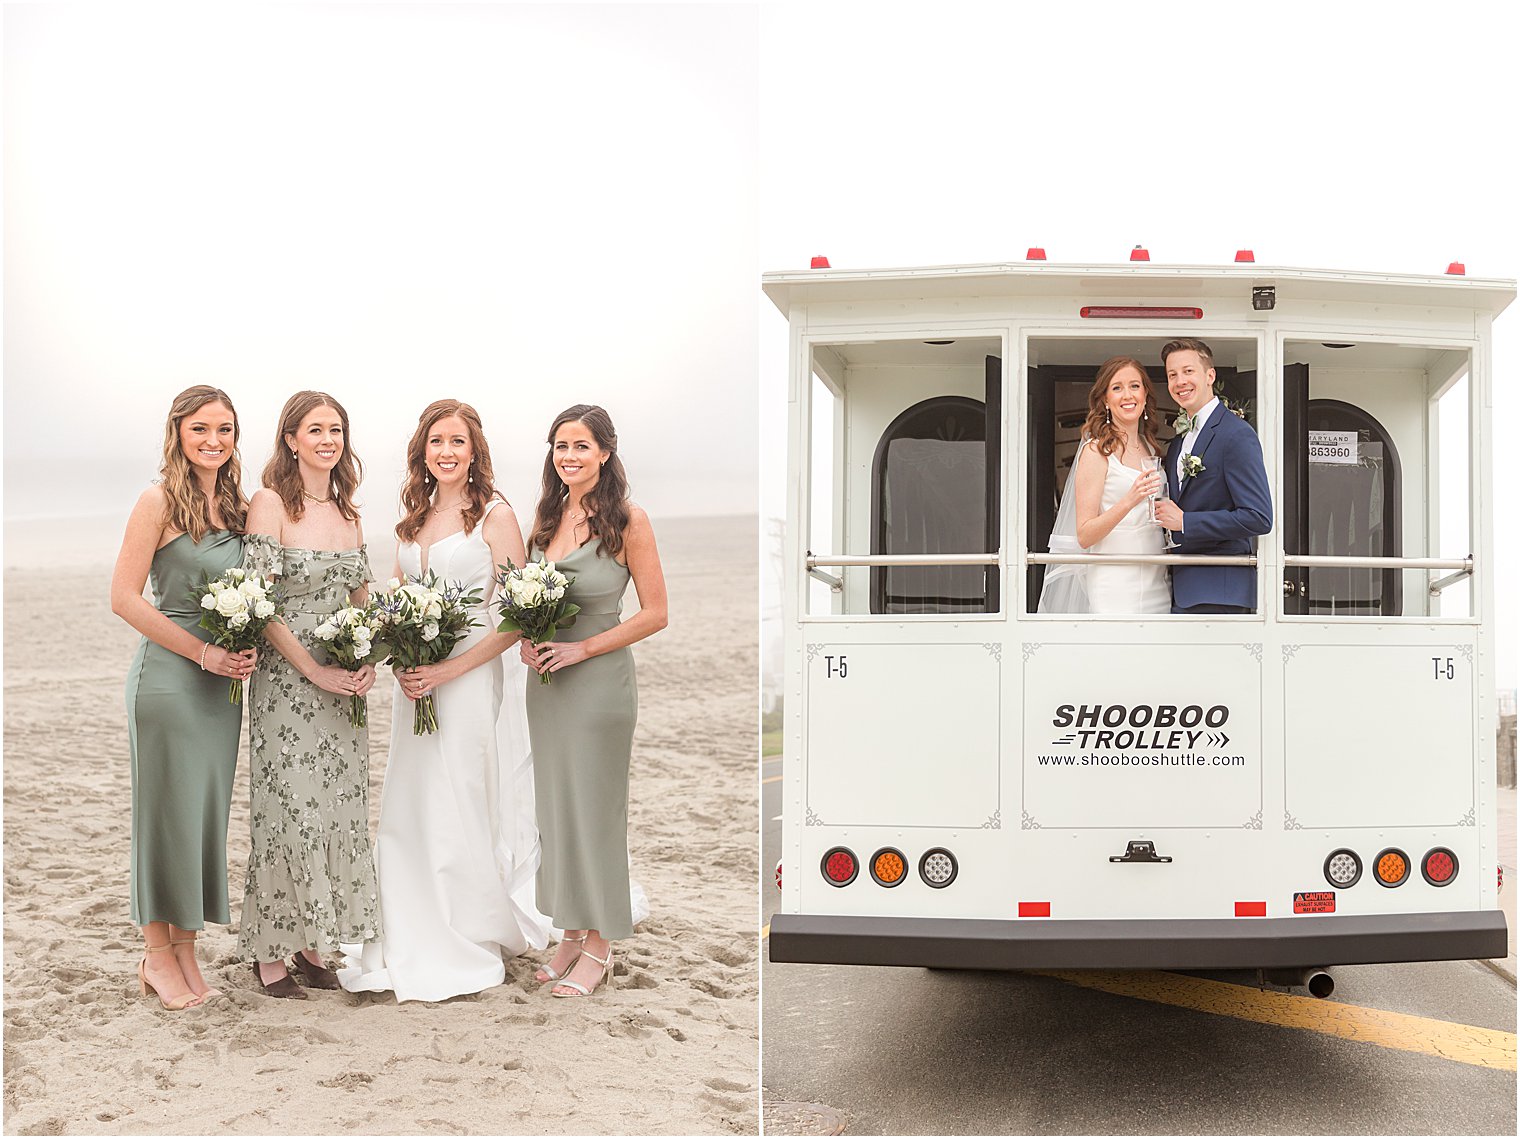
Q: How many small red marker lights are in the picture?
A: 5